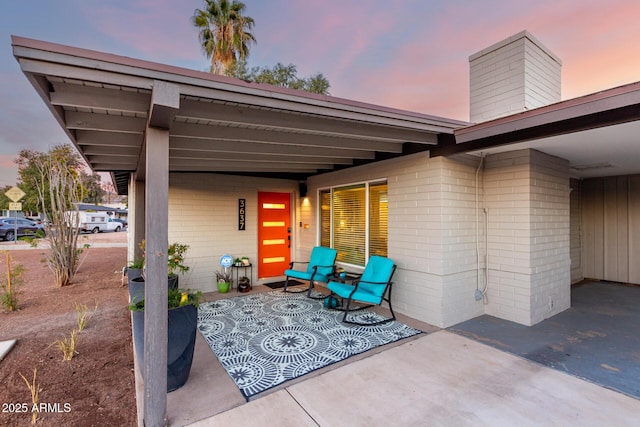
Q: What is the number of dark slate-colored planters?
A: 3